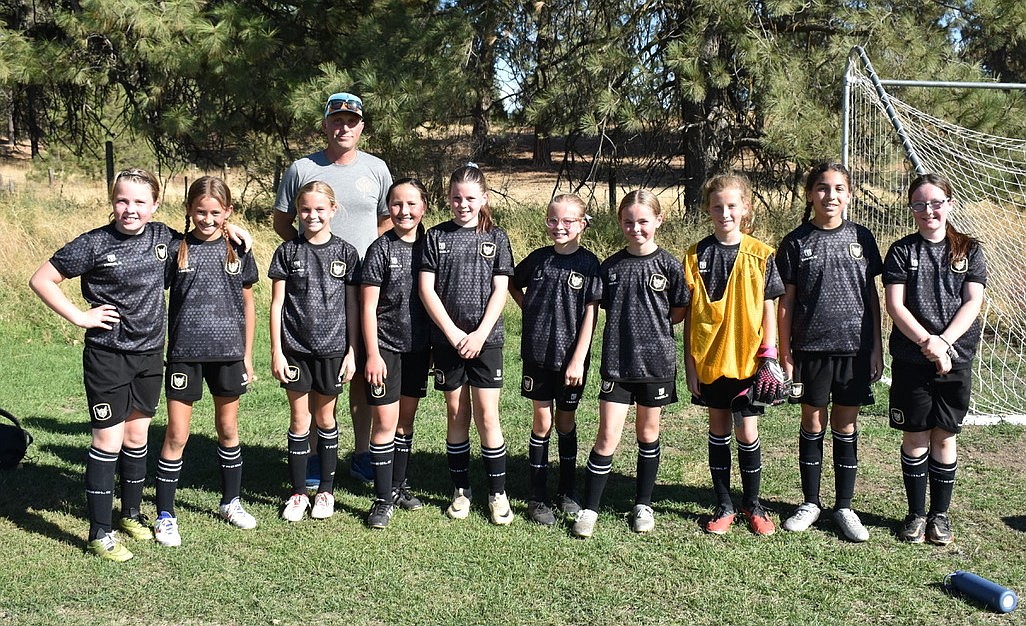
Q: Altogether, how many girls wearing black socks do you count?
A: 10